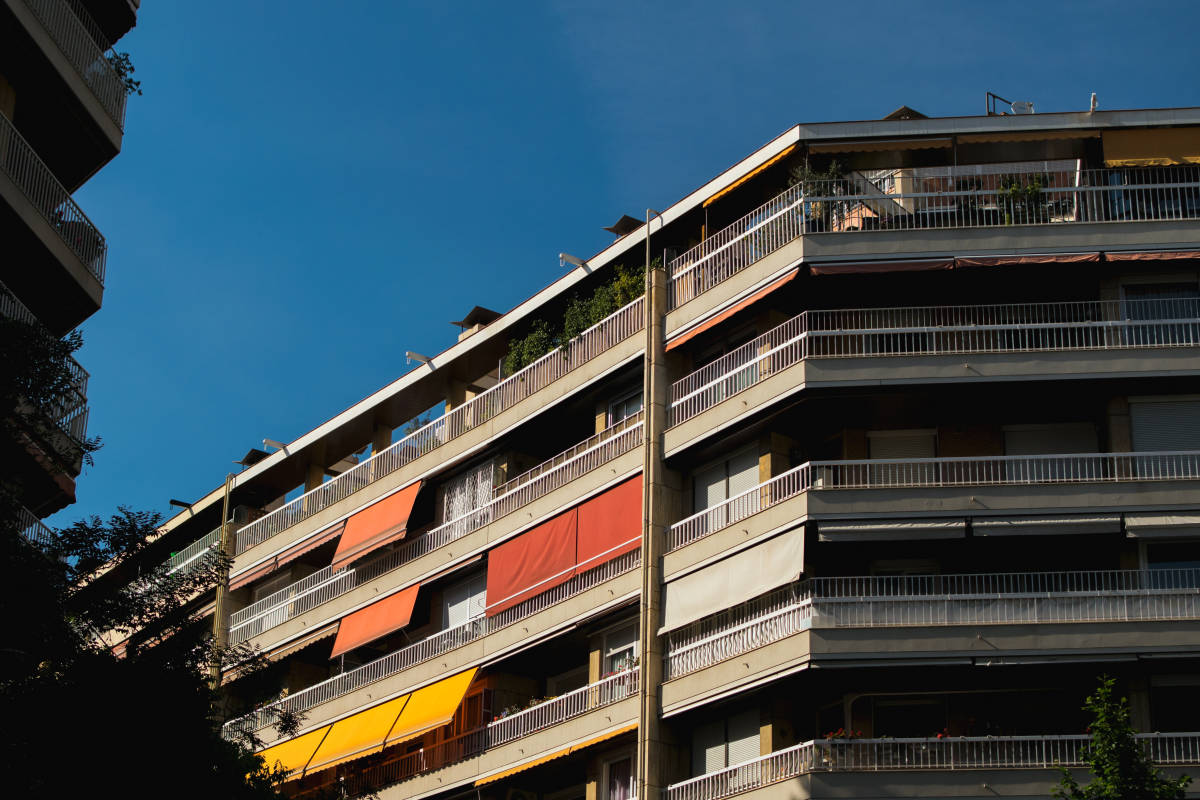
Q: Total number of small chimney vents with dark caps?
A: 4